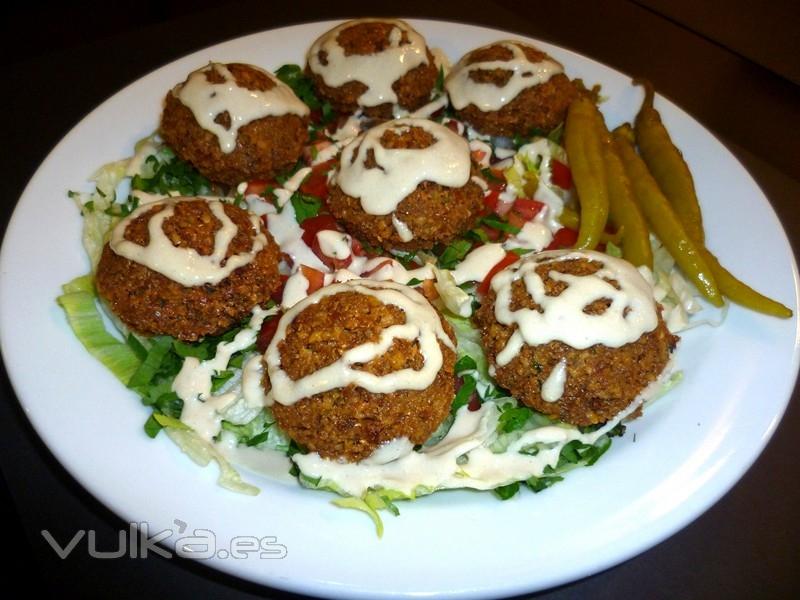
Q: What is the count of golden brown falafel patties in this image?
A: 7